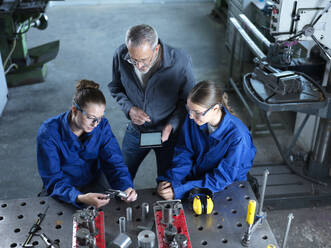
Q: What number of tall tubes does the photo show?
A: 3